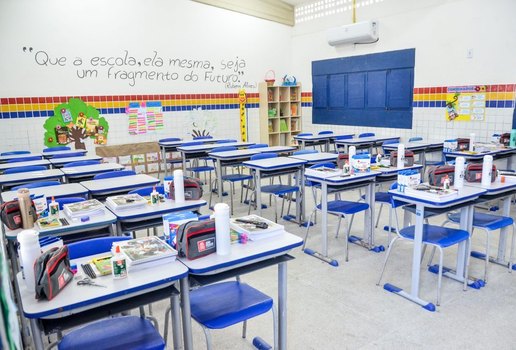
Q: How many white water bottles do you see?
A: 8